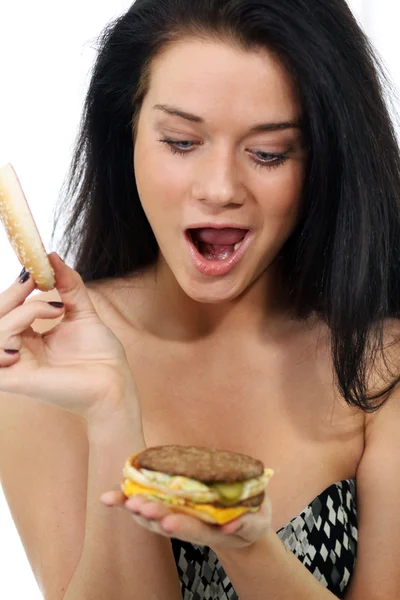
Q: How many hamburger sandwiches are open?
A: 1